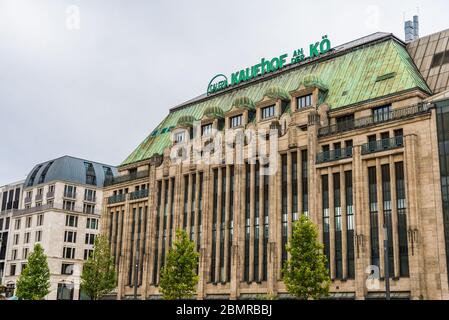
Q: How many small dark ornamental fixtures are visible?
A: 2